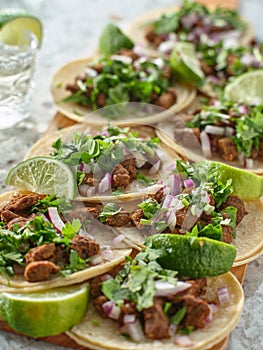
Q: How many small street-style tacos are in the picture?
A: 8